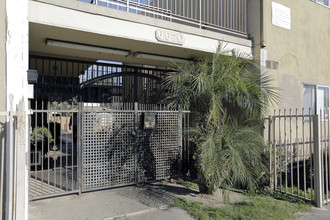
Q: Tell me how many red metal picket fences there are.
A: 0